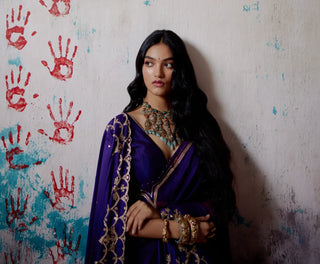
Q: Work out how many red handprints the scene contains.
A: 10